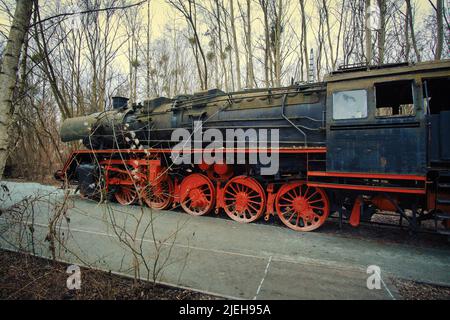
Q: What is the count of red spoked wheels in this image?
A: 5